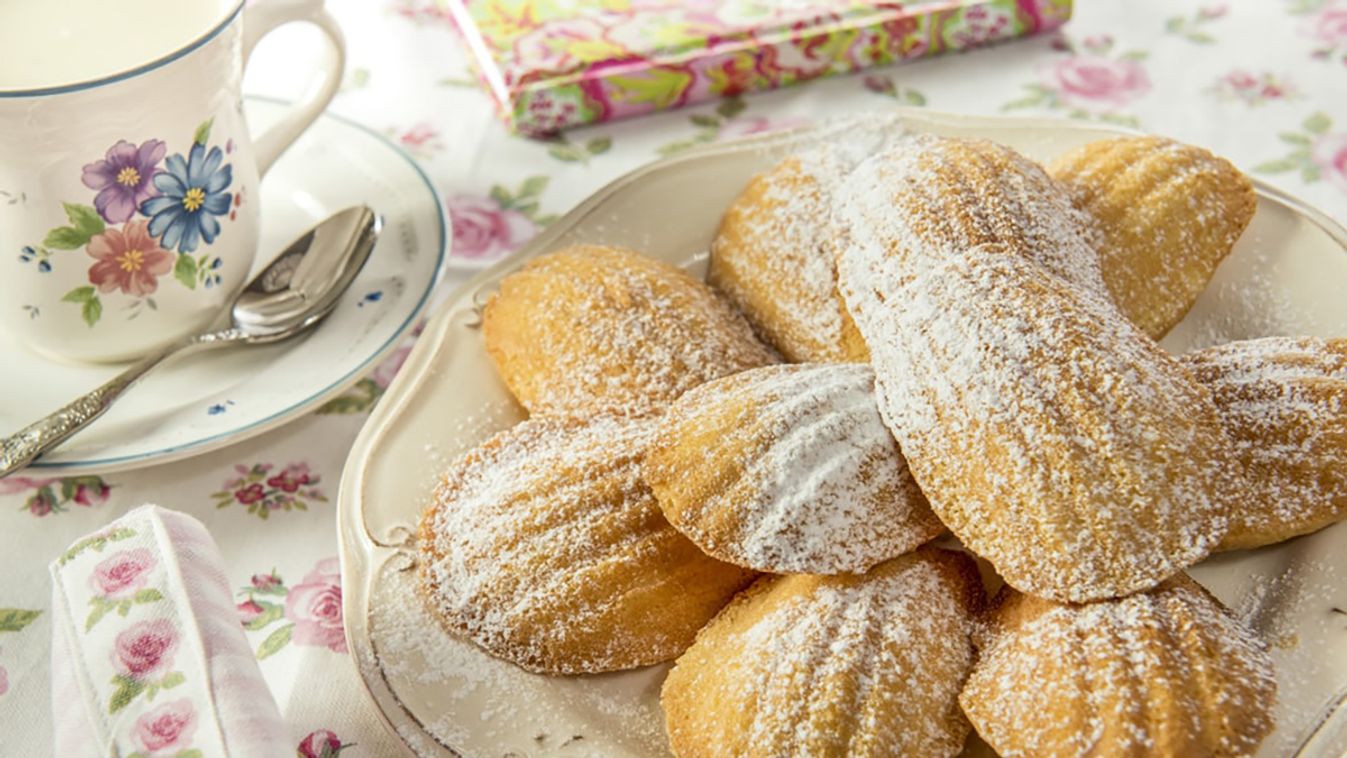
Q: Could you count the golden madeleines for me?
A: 10